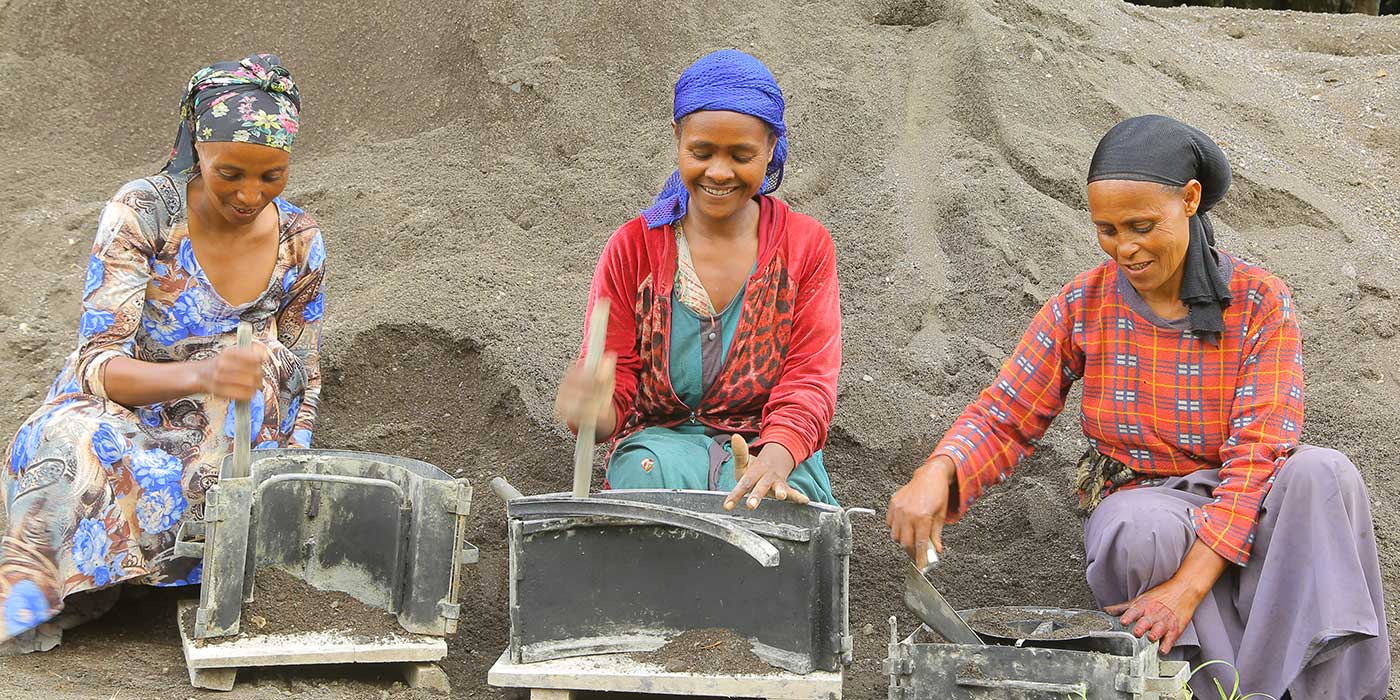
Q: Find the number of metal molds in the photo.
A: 3